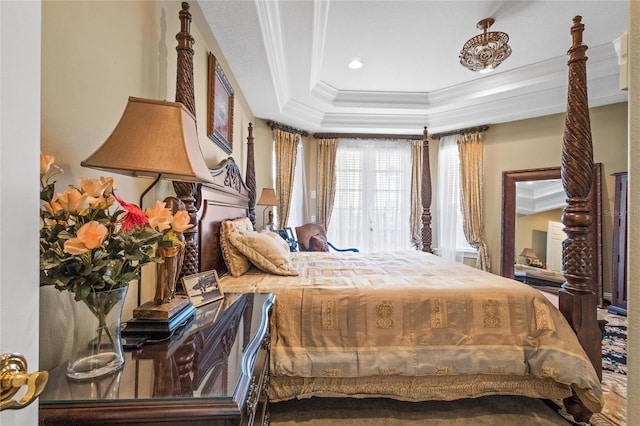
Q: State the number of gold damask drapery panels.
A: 4